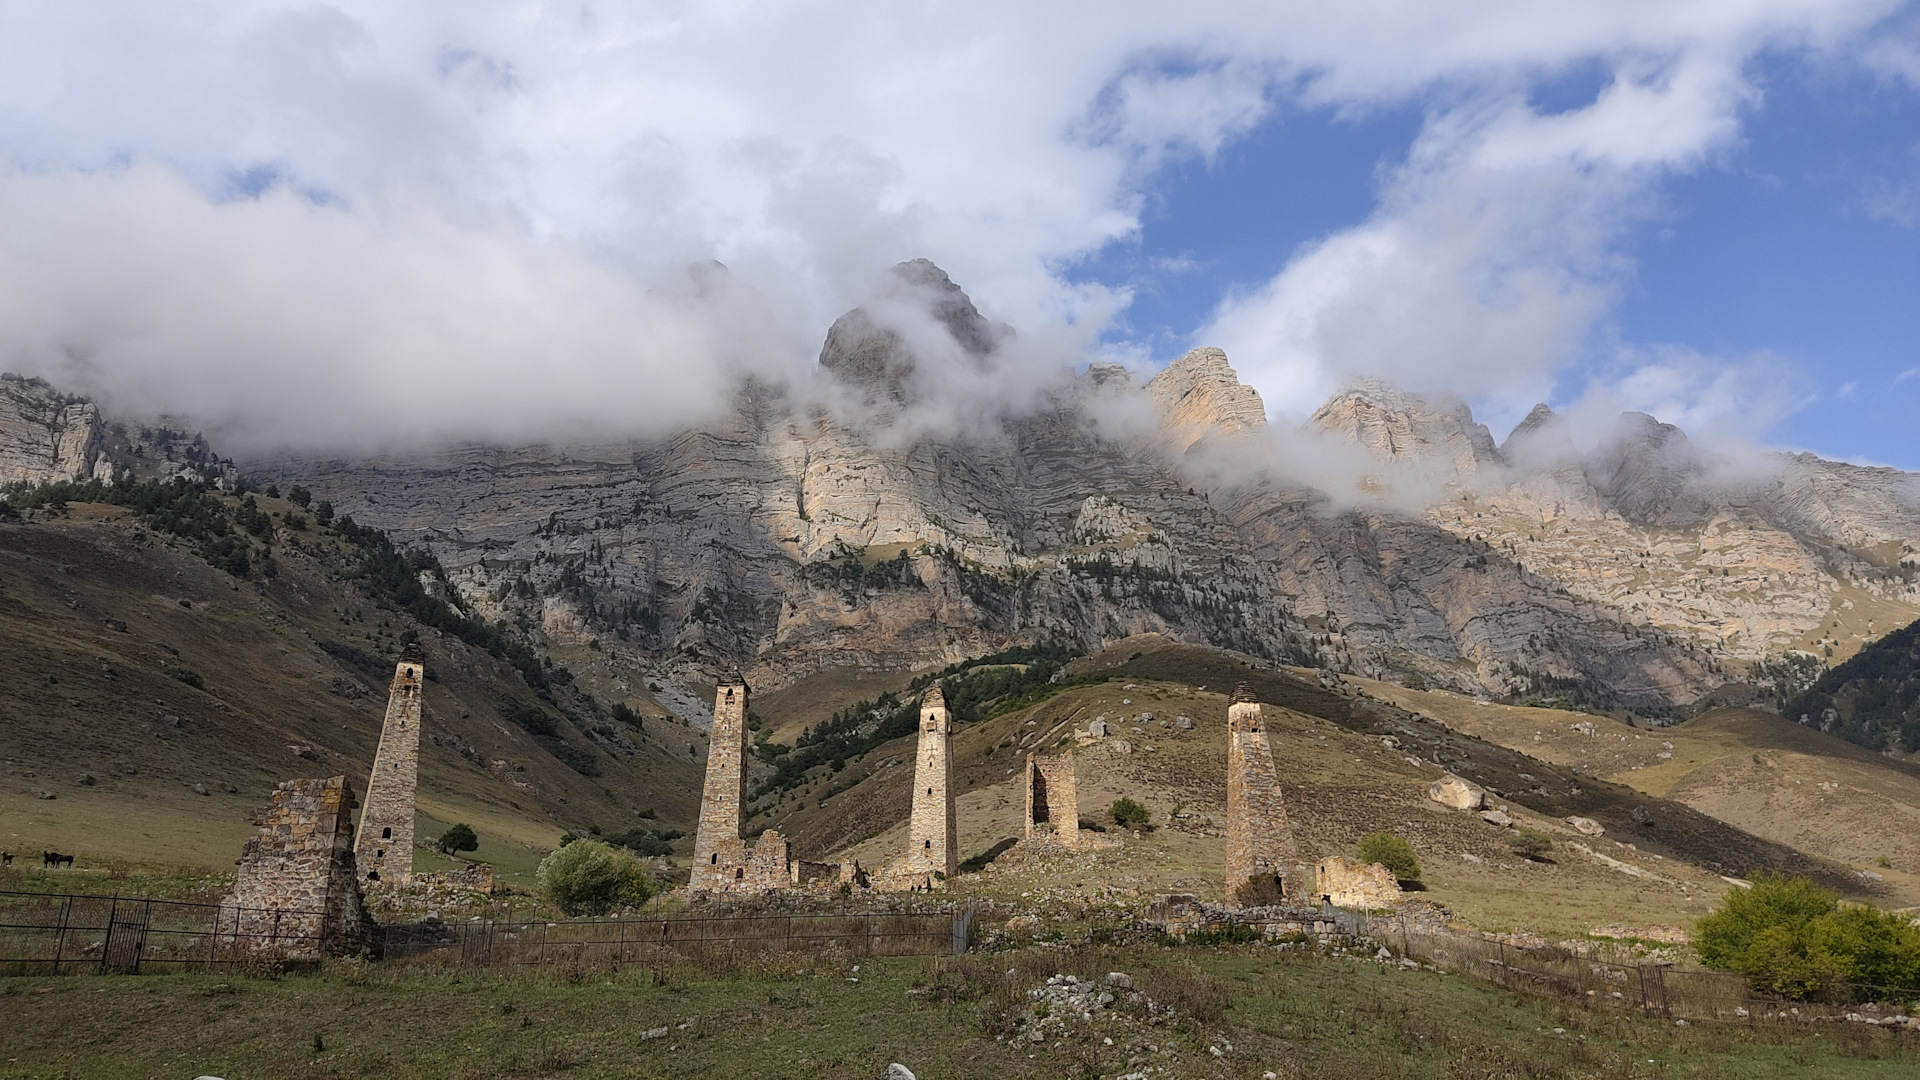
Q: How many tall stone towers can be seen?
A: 4